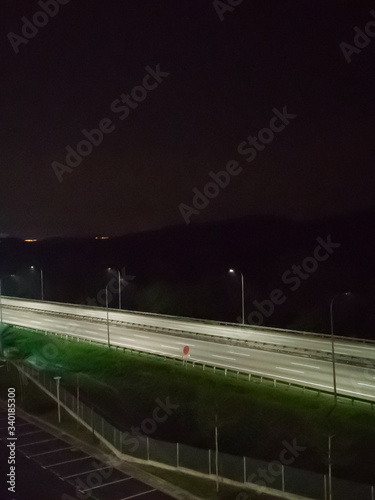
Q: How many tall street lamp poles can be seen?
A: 6